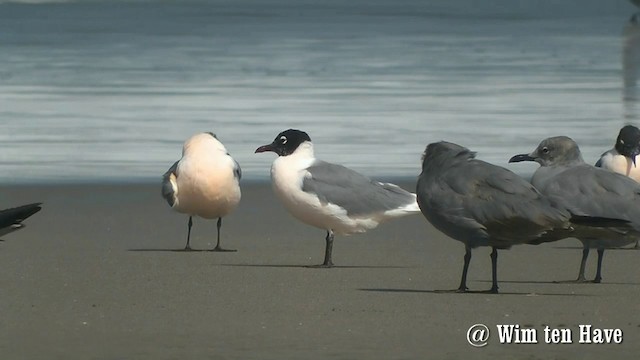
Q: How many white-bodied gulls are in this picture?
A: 3